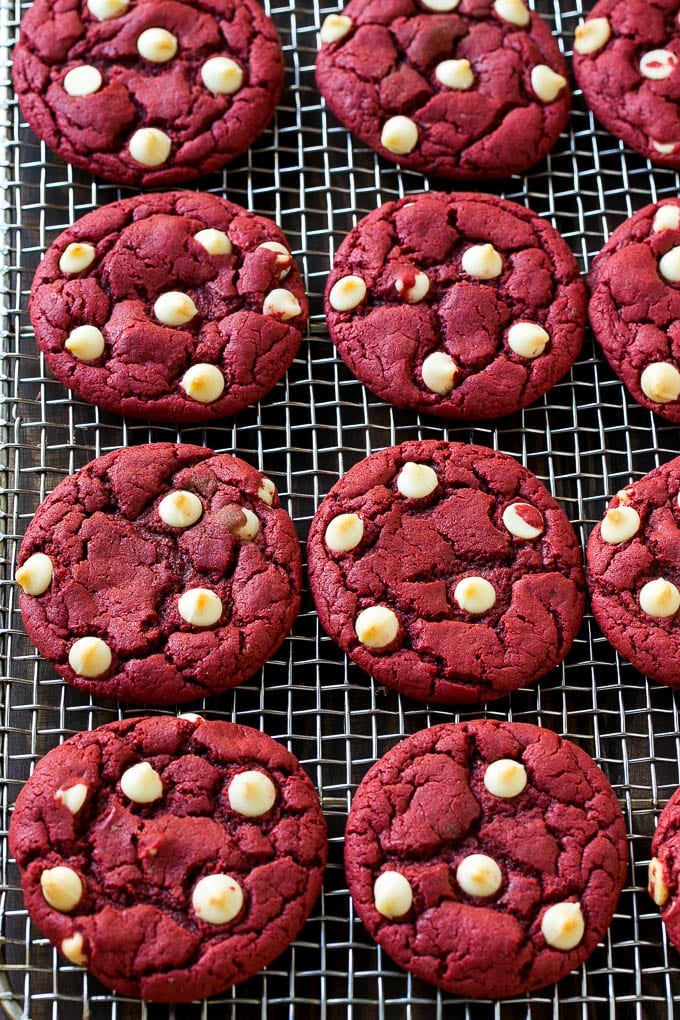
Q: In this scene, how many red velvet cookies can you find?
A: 12